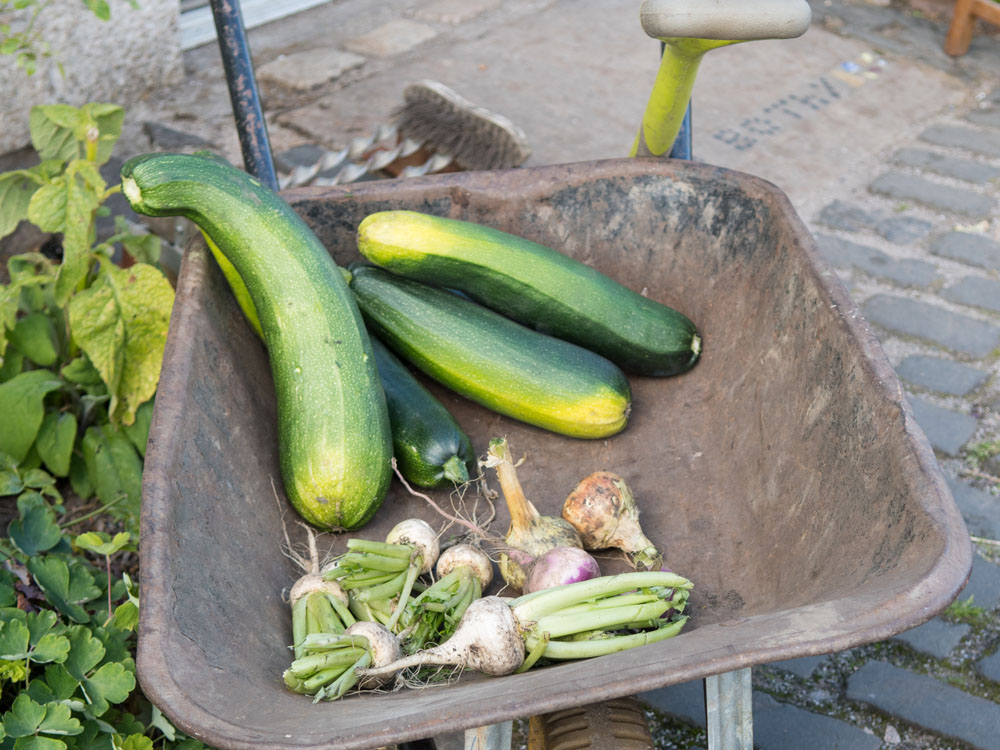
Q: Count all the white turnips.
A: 5